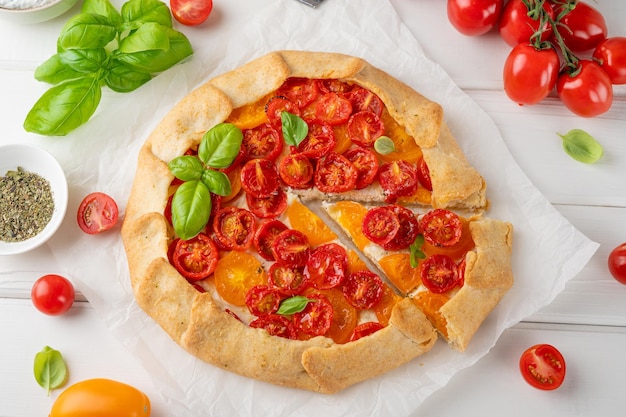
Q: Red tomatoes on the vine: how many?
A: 6